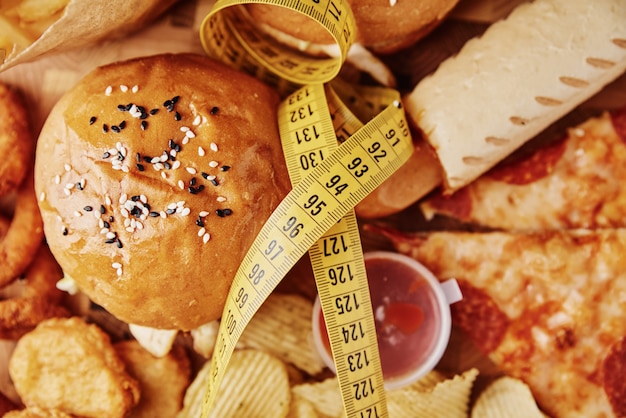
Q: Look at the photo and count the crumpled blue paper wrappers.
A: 0